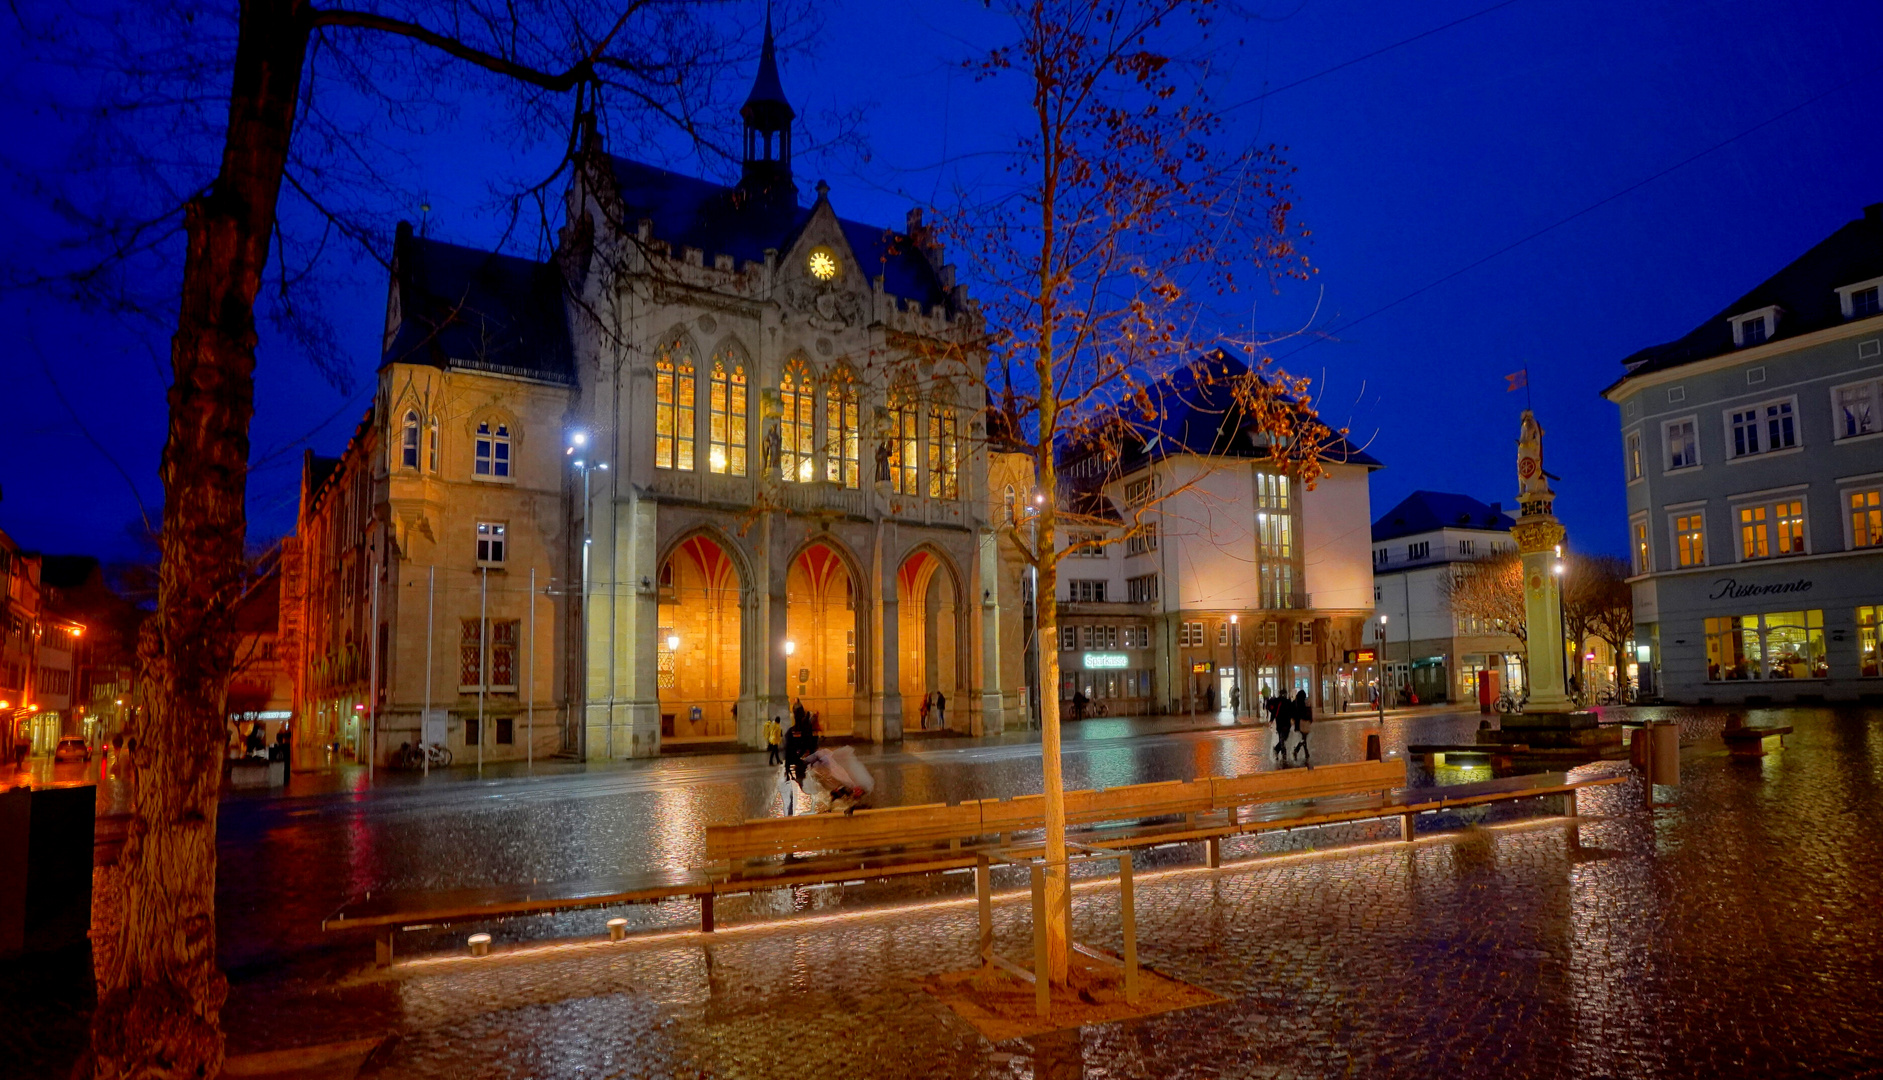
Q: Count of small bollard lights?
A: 2